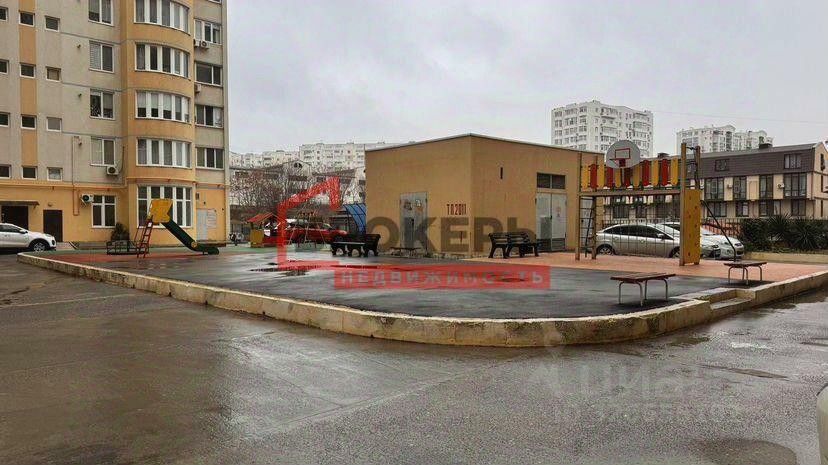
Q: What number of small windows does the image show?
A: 12